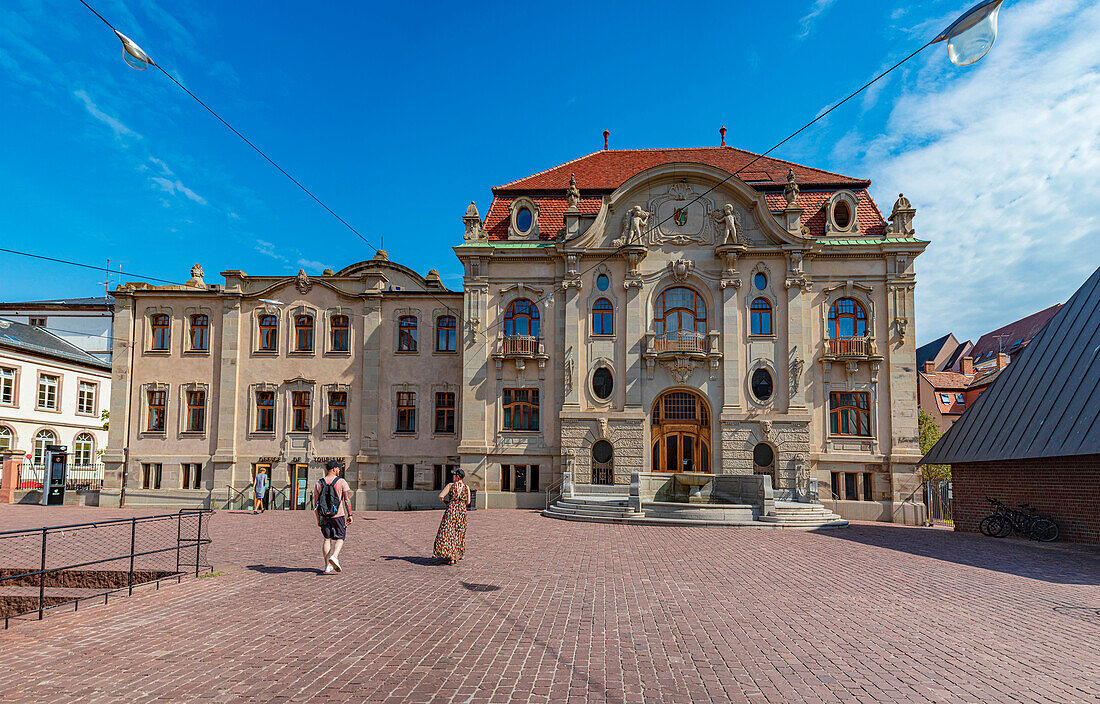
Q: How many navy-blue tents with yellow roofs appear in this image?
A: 0